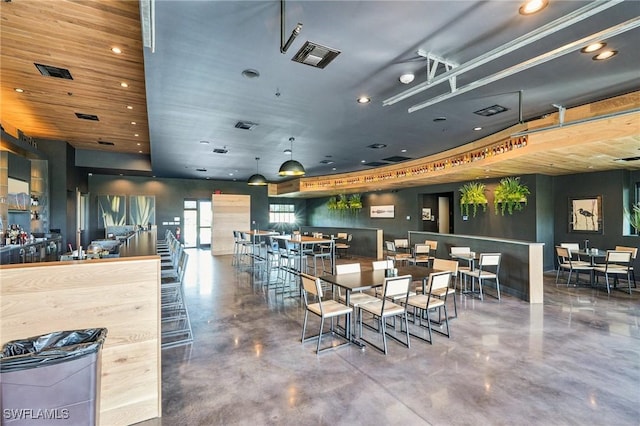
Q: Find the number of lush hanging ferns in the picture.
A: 5